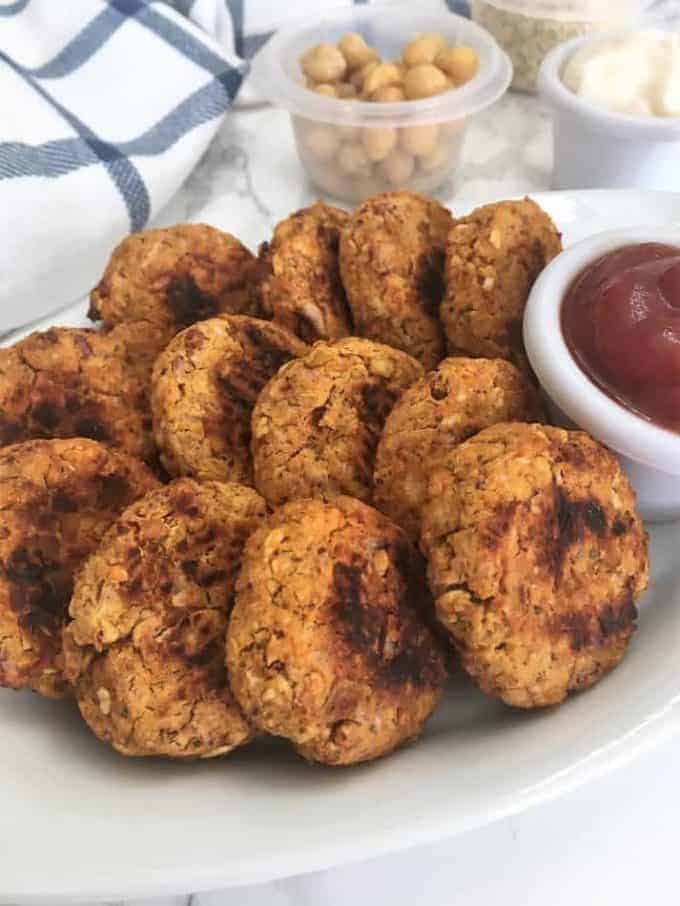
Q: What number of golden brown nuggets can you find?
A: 12